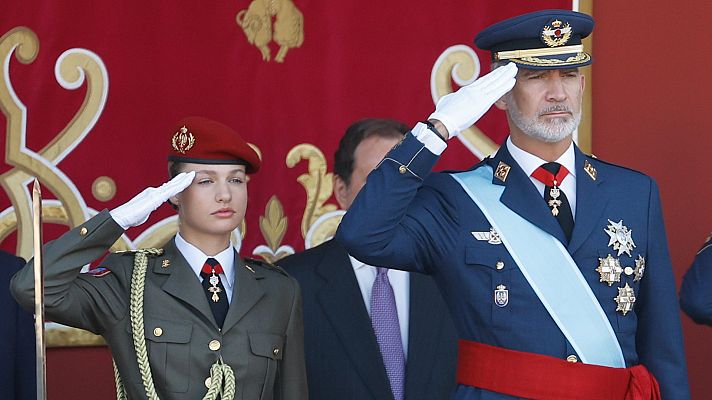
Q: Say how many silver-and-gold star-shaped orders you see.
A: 4